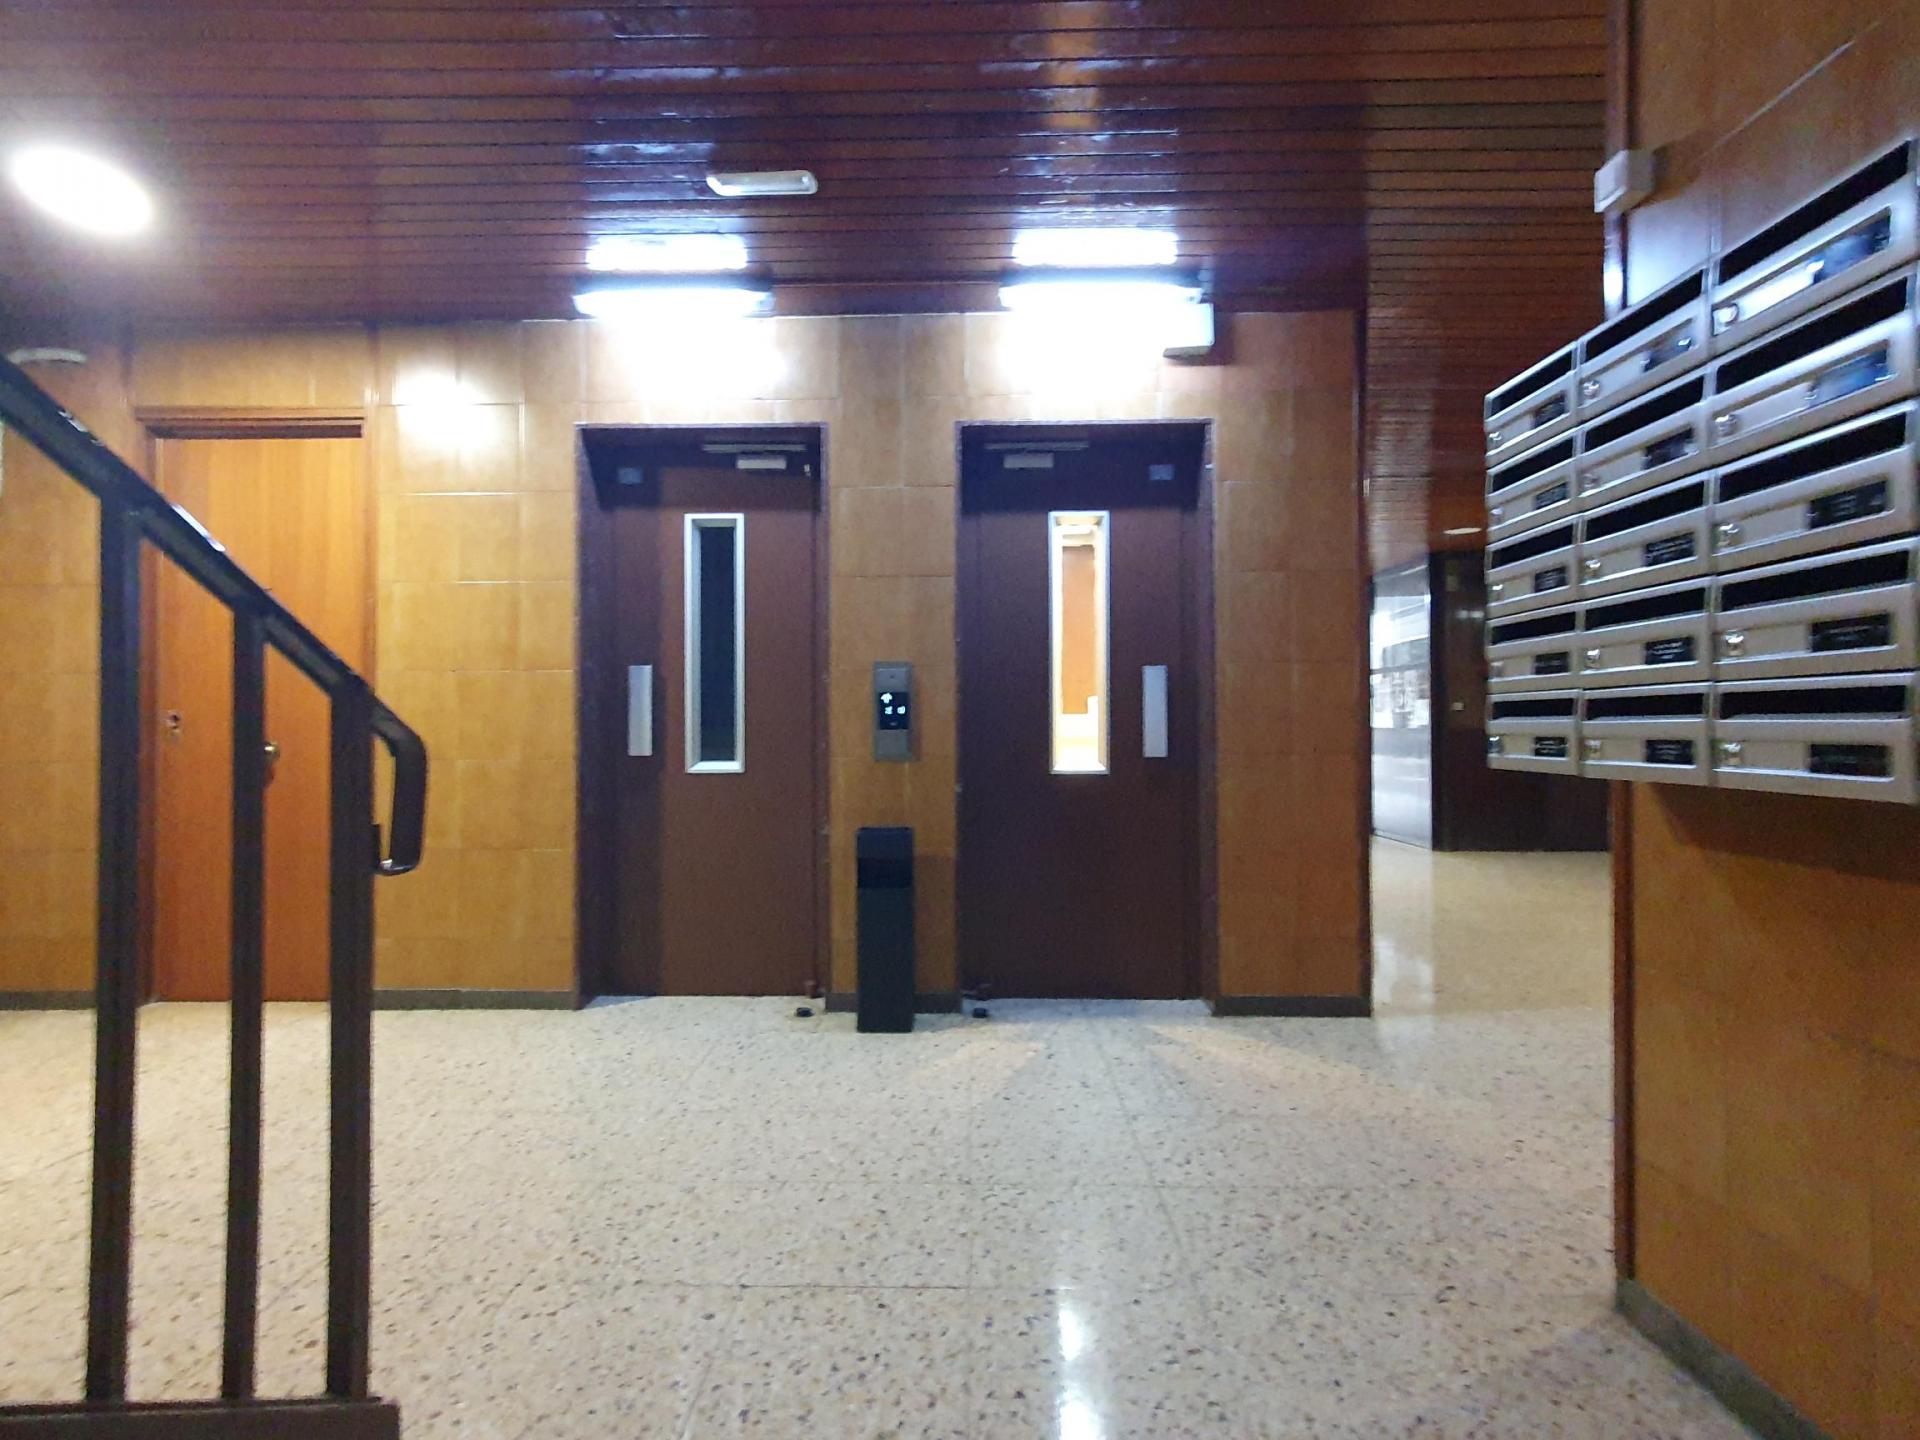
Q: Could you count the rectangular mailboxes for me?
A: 15